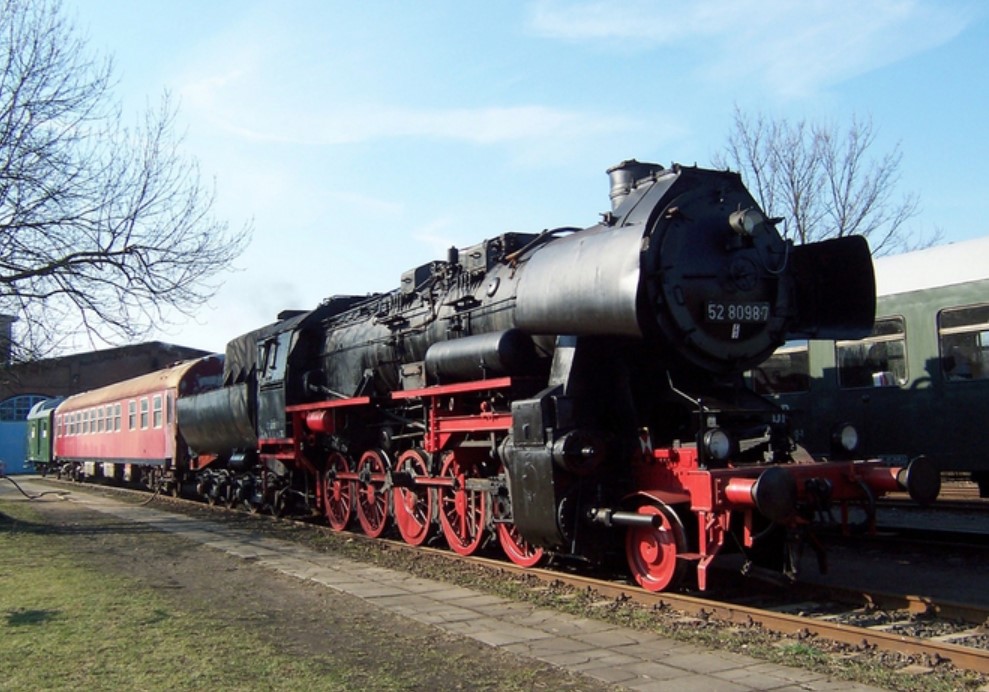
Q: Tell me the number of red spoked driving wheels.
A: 5